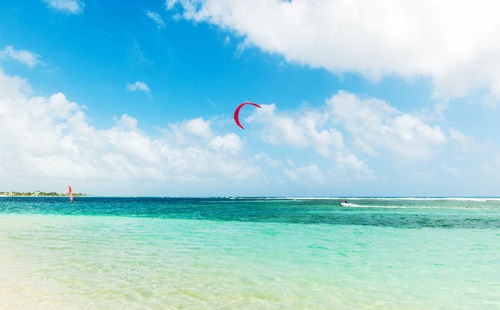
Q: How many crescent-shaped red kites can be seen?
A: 1